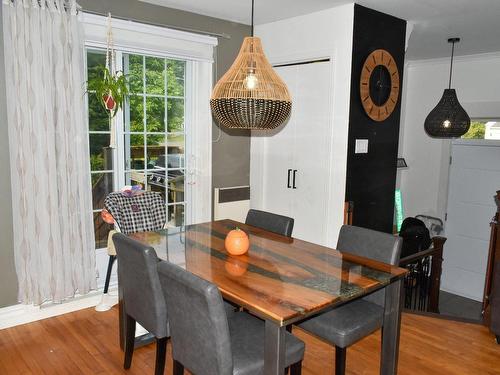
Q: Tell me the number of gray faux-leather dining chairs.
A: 4